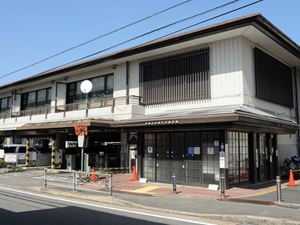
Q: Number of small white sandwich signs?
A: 2